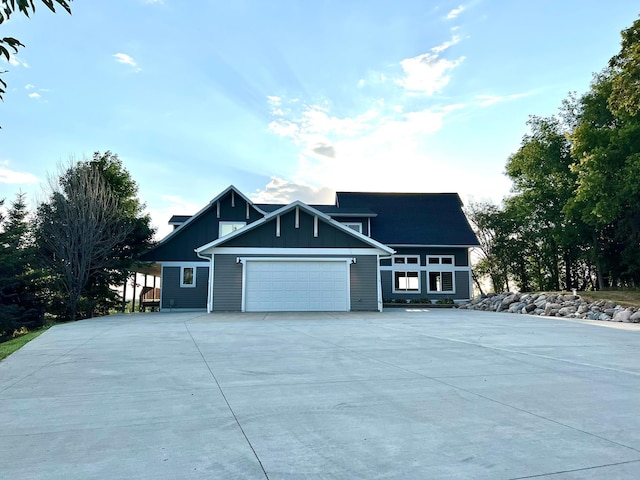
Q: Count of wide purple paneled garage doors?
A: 0